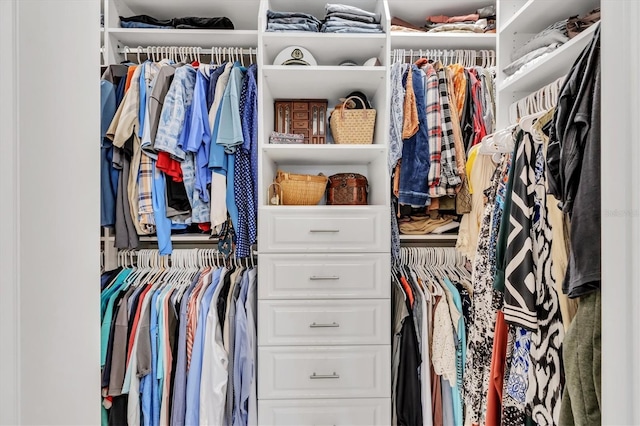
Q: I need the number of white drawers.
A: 5